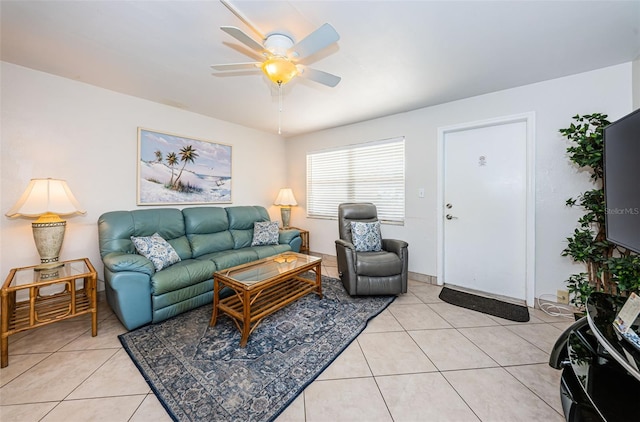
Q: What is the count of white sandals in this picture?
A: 0